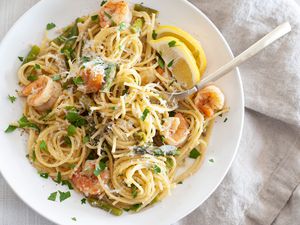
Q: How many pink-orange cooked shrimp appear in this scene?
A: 6